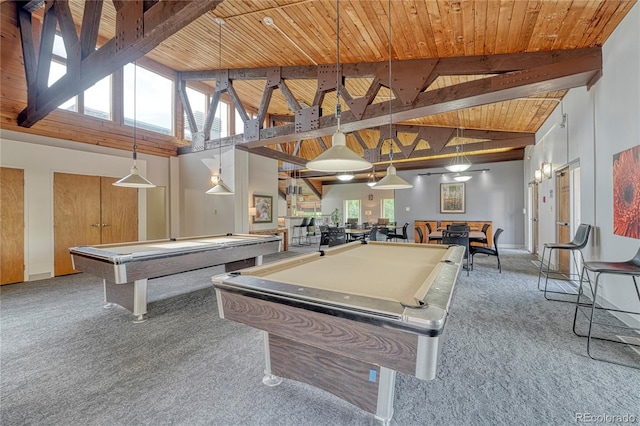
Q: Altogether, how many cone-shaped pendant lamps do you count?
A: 4